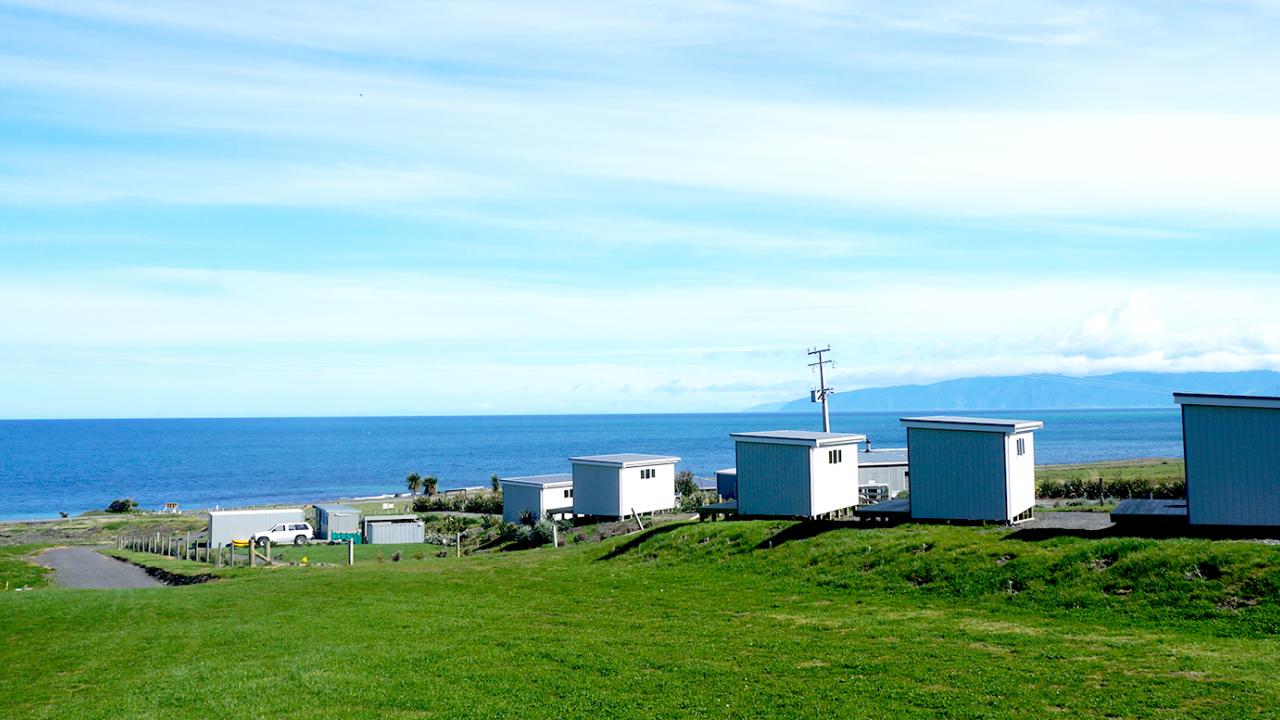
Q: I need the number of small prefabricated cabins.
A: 5